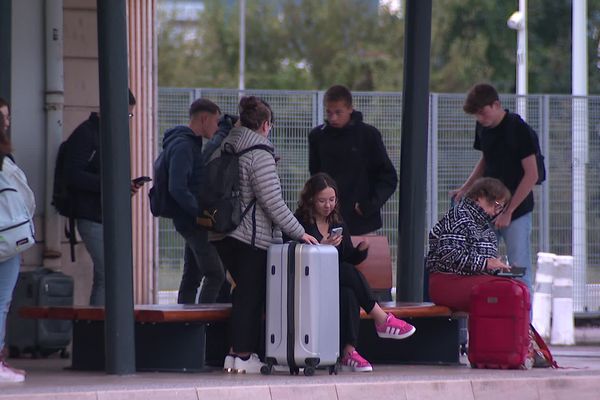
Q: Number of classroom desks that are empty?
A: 0